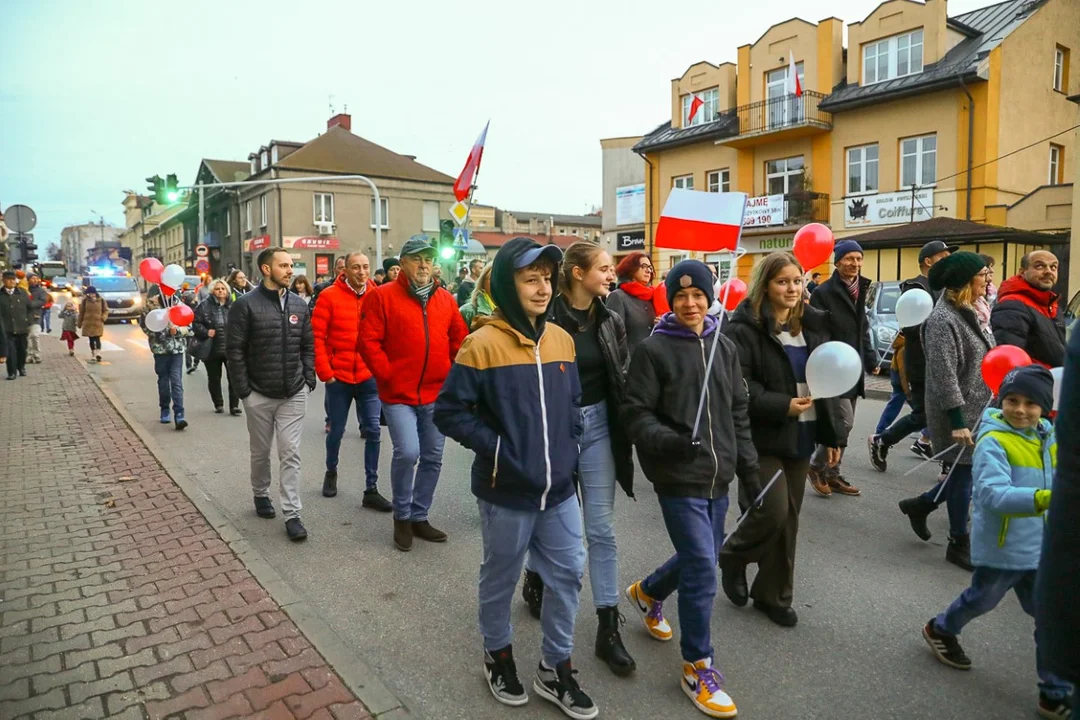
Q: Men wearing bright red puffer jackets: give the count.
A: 2